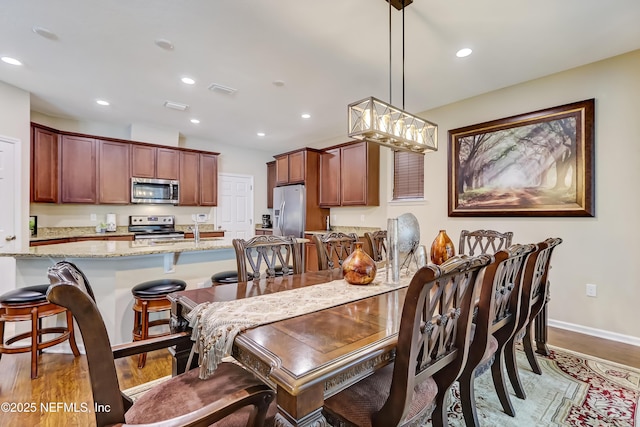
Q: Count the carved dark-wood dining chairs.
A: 8